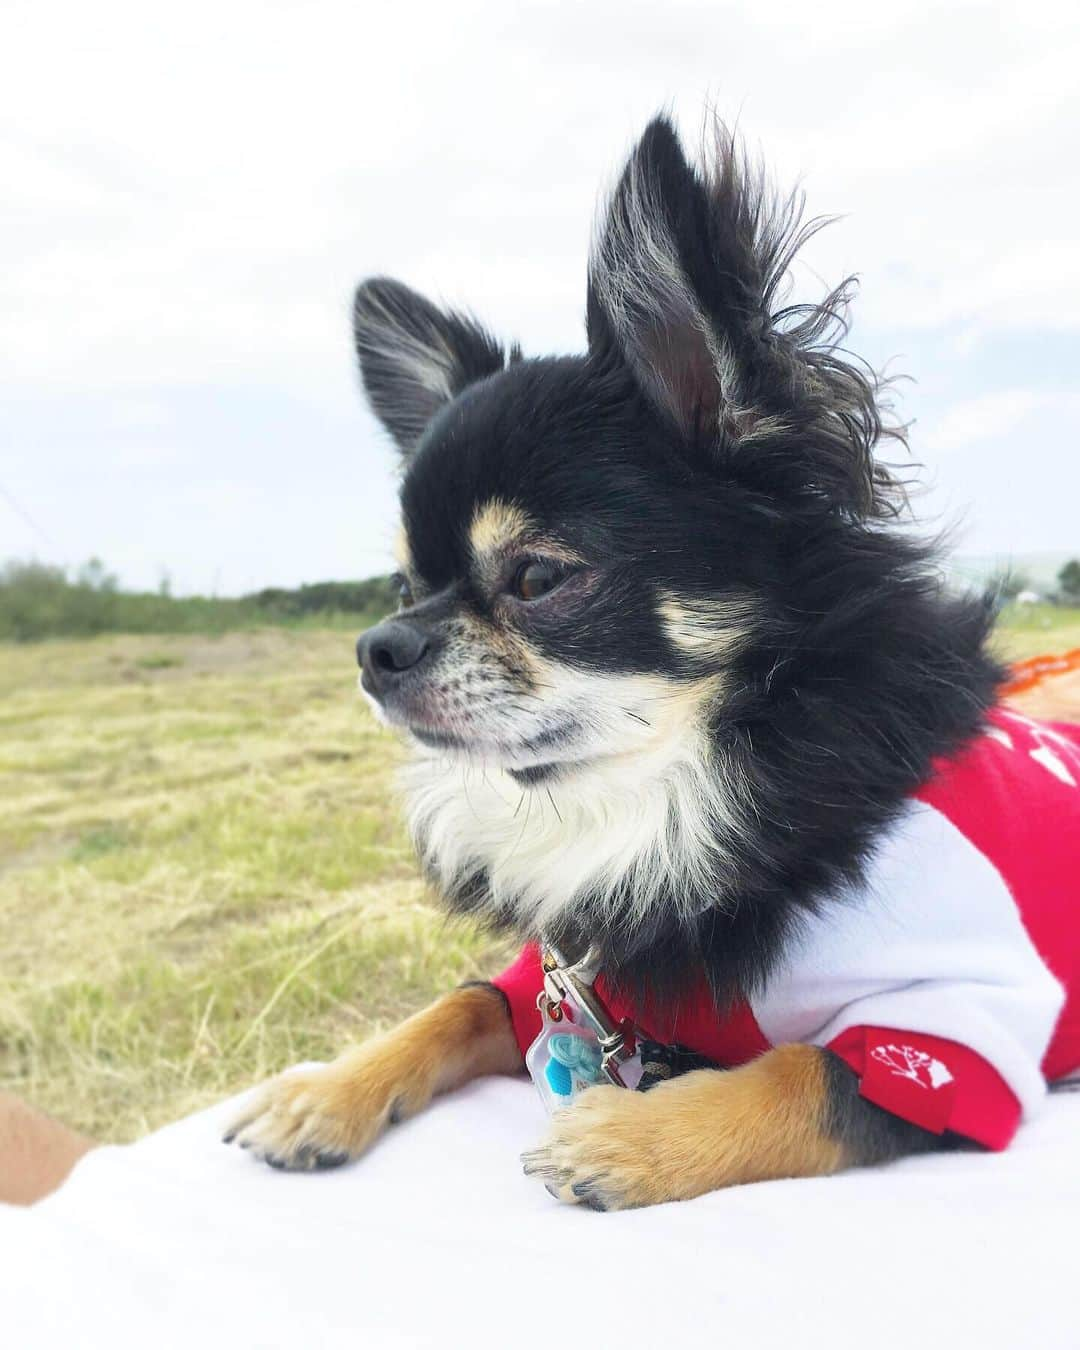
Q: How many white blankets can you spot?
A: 1